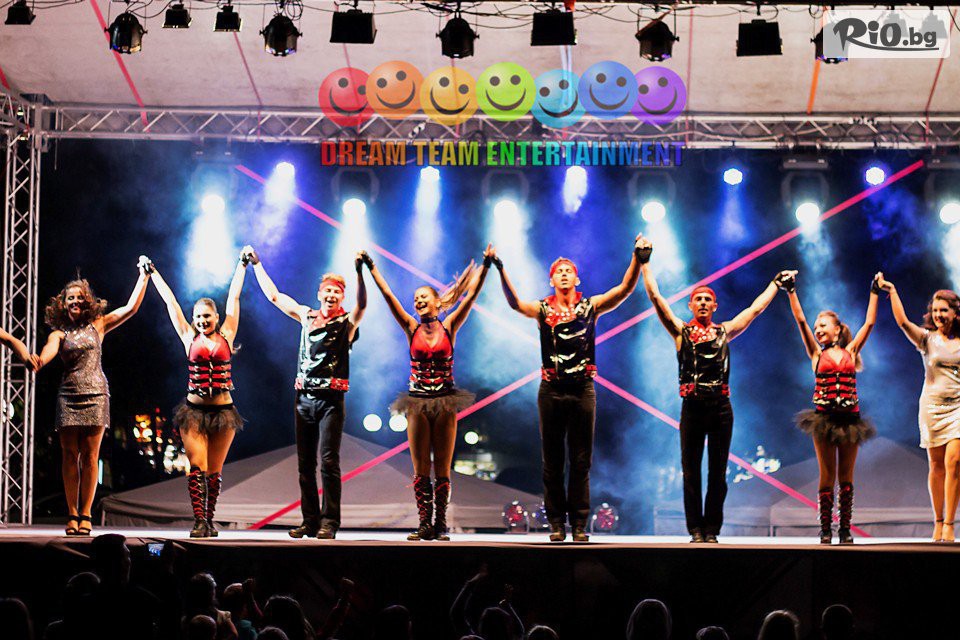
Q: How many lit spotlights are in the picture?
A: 11